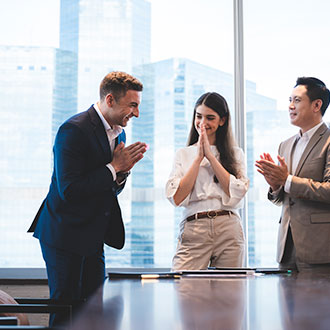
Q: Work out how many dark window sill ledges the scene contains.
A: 1